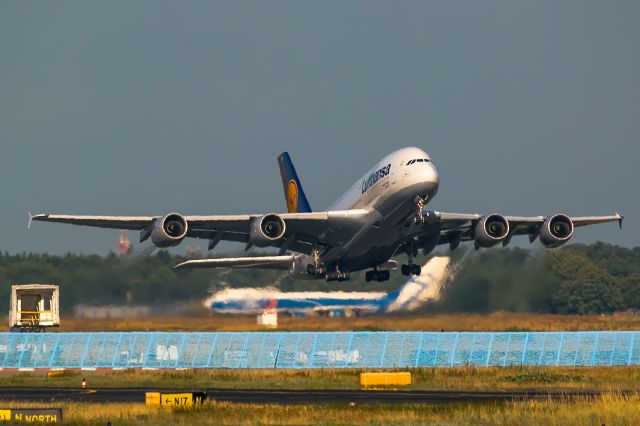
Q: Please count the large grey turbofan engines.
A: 4